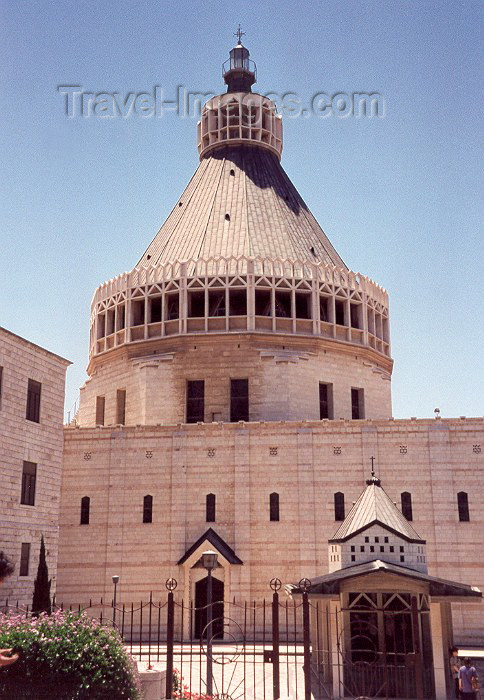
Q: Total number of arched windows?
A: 7